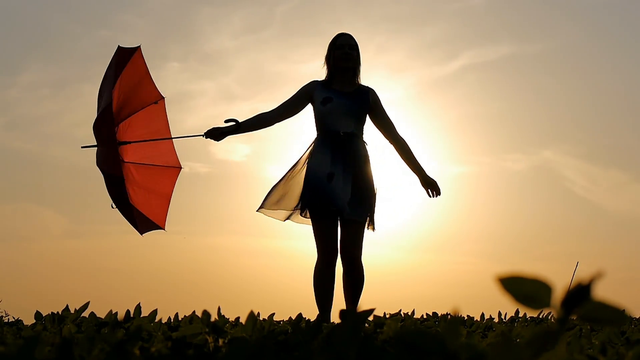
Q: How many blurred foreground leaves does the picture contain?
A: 3